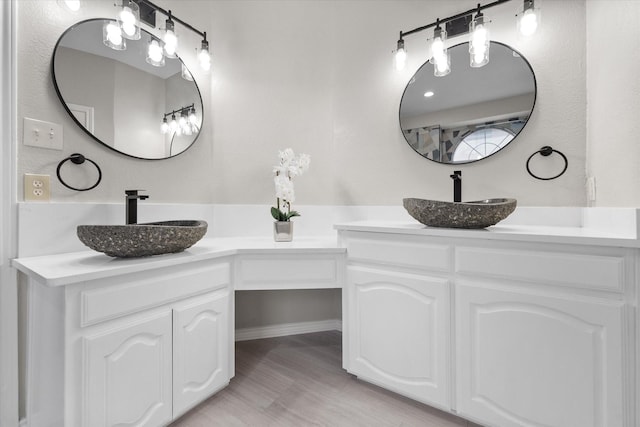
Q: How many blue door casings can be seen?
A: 0